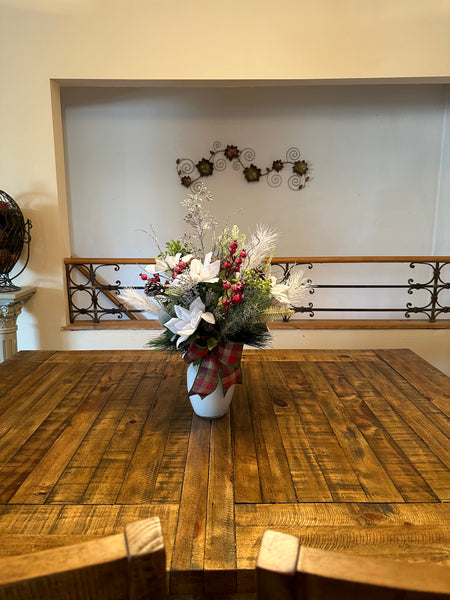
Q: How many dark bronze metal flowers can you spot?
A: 6